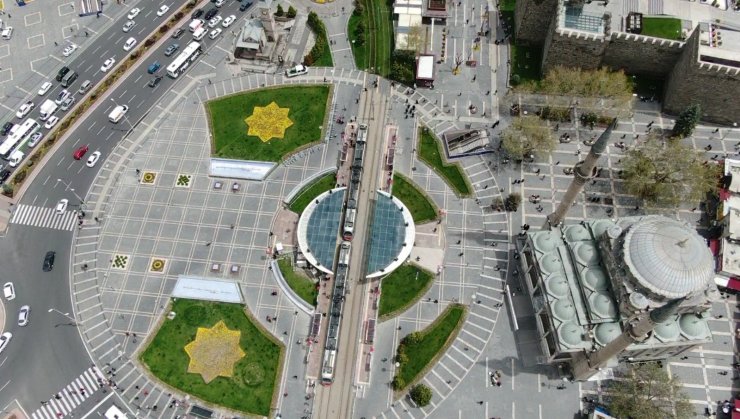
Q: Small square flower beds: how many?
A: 4